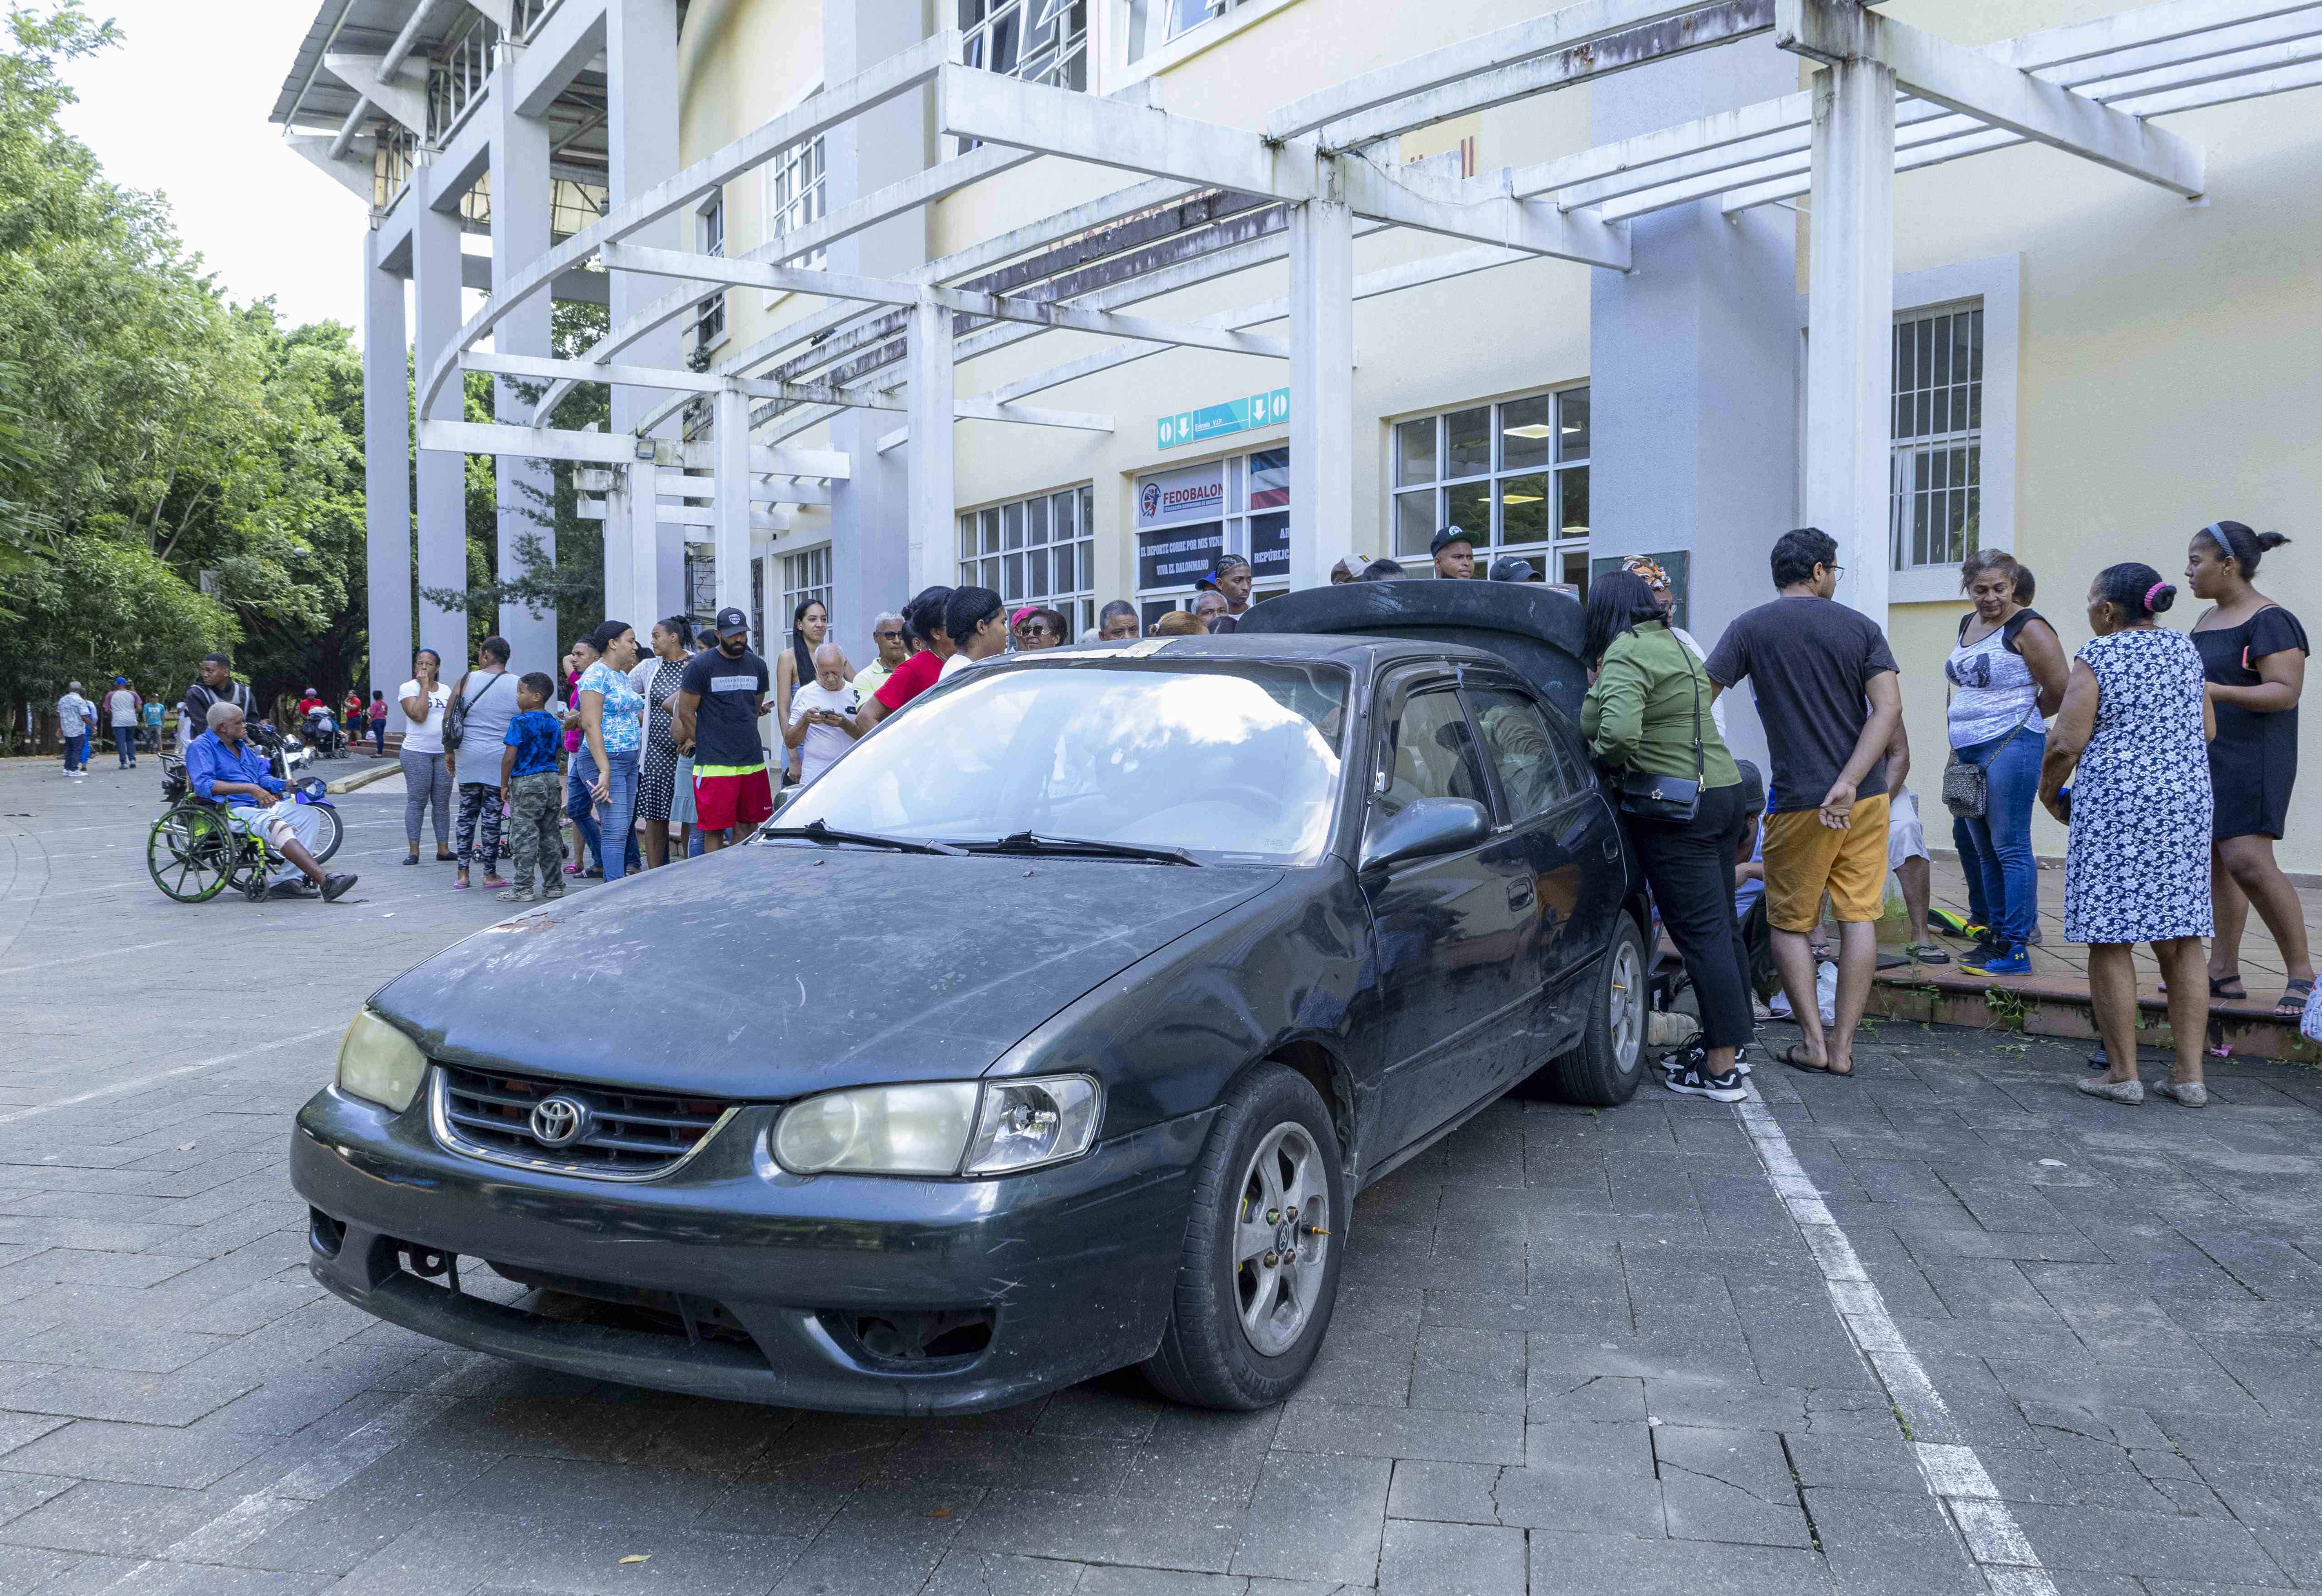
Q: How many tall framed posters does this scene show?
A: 0